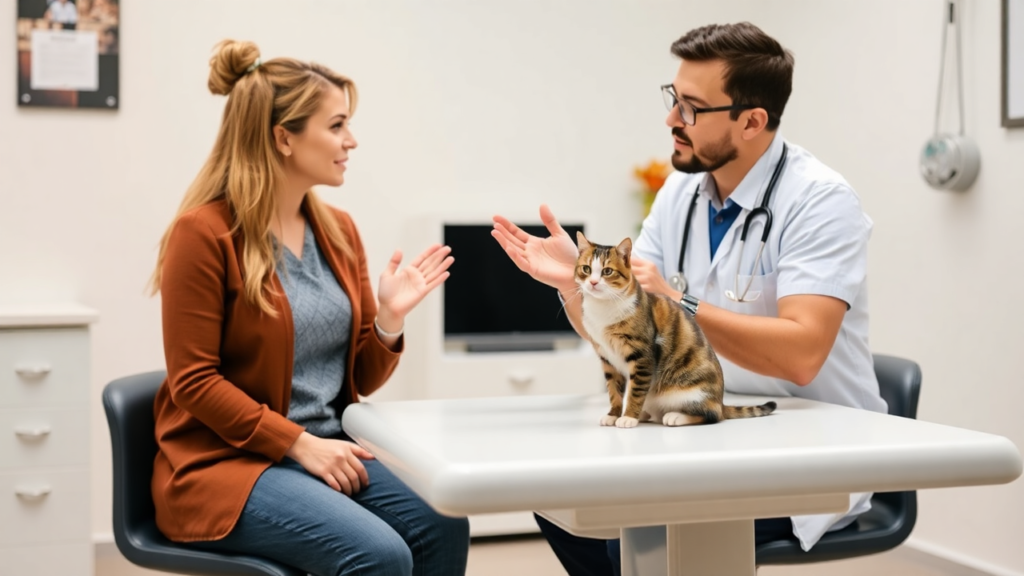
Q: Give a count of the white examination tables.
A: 1